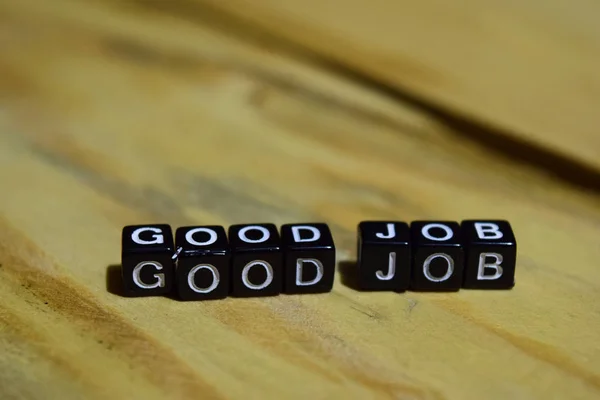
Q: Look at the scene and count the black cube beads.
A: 7